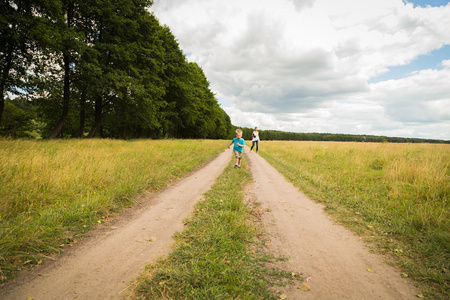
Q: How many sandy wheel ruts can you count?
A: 2